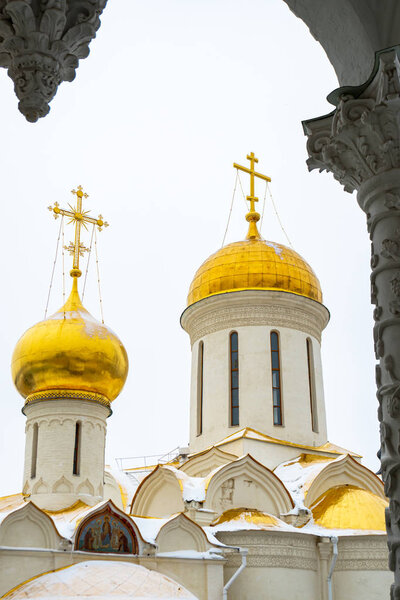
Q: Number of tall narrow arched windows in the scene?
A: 6